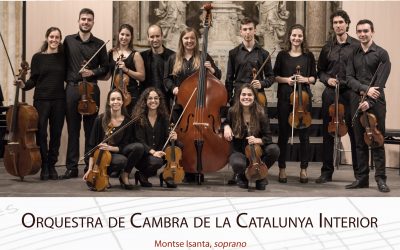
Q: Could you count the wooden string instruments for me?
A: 11